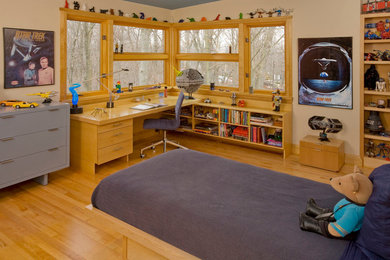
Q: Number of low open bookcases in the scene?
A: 1